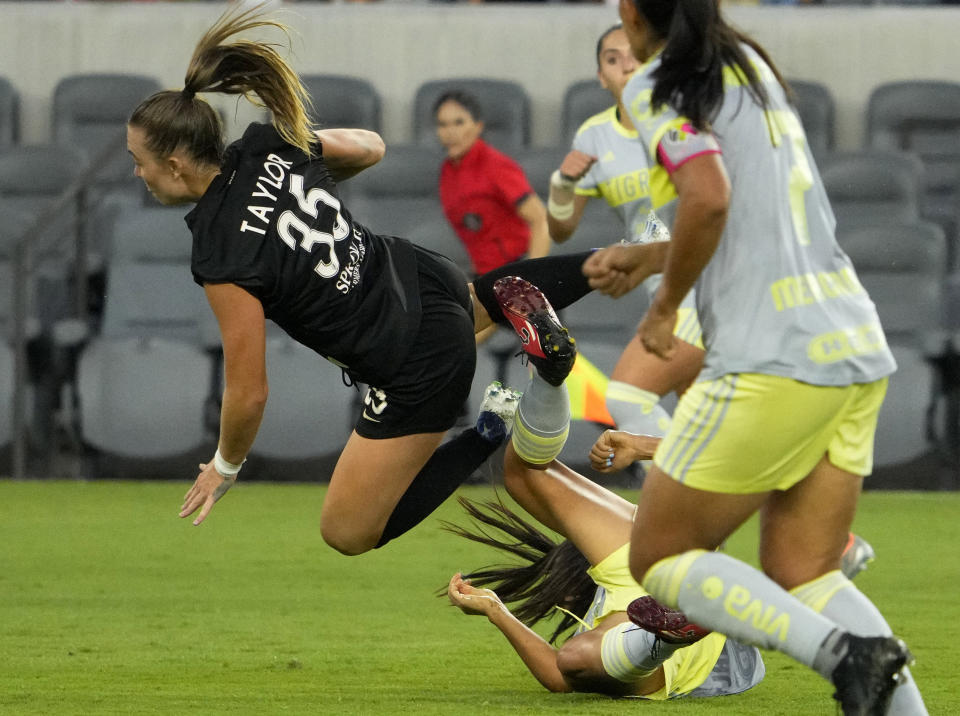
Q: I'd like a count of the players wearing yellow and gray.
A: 3